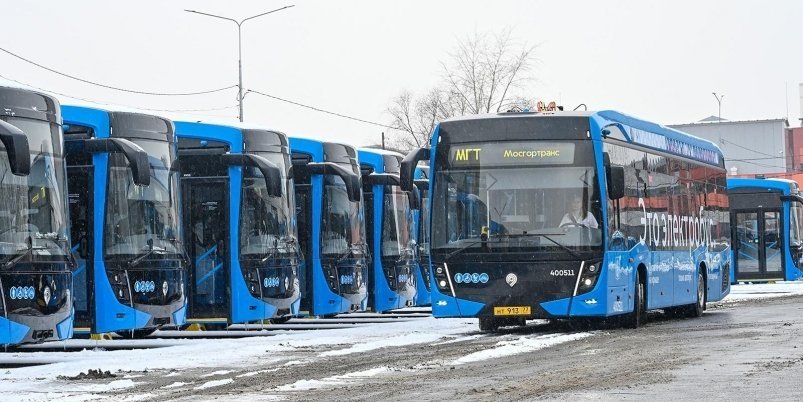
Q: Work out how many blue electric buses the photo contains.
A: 8